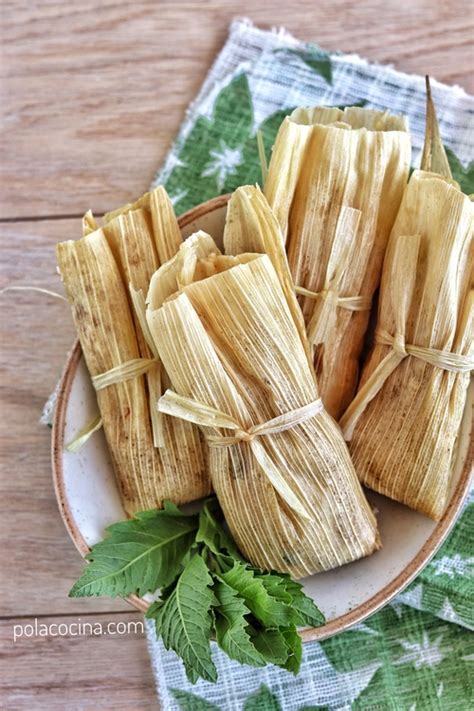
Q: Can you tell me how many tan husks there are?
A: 4